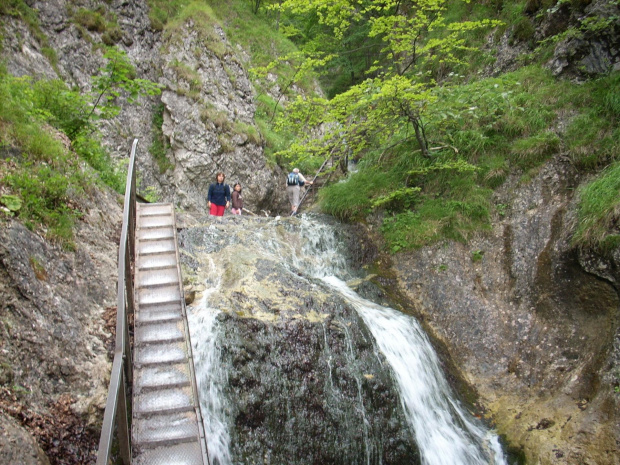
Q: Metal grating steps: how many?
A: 14